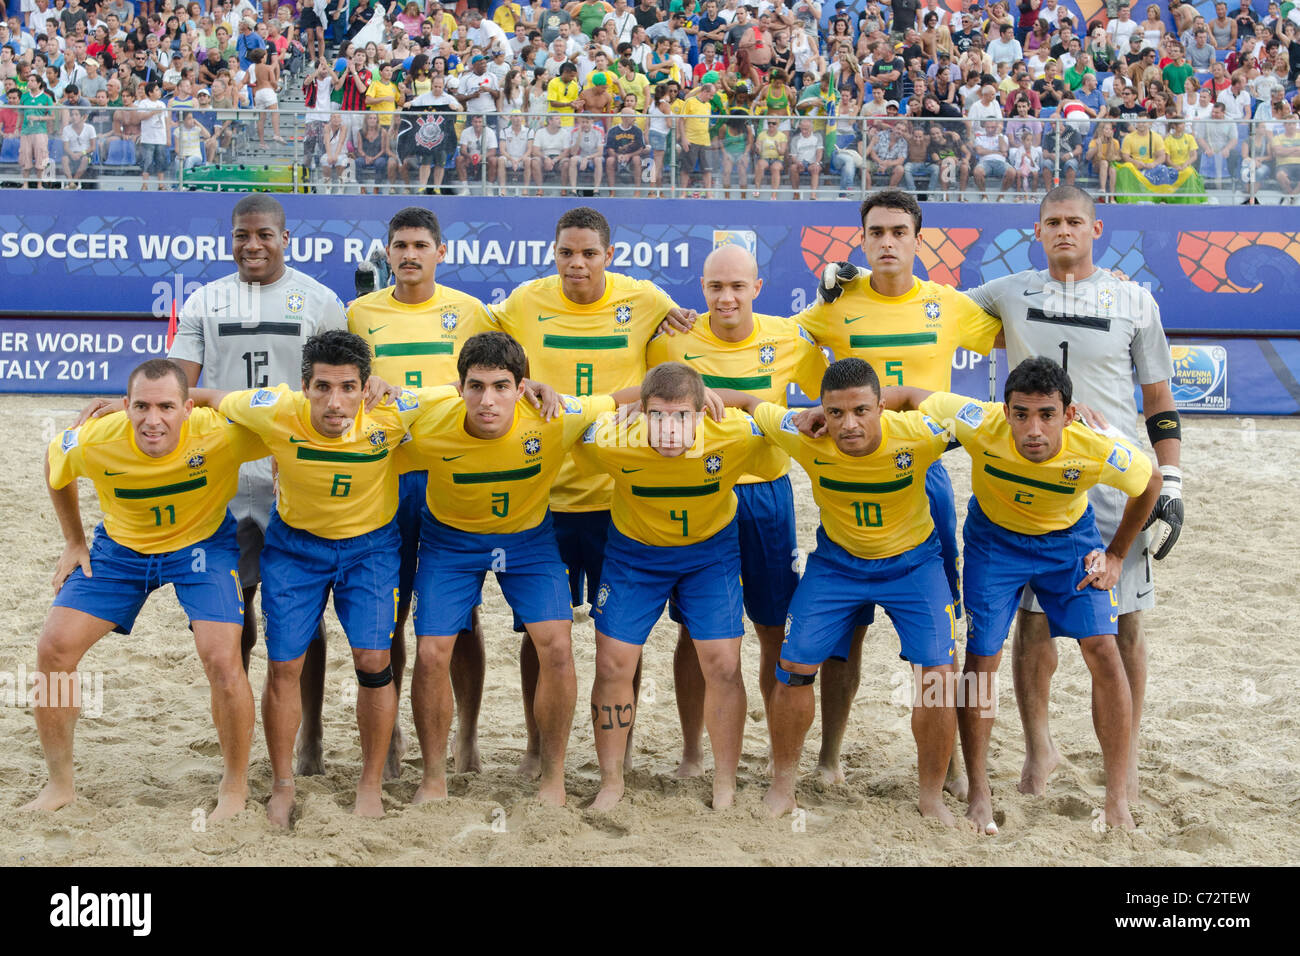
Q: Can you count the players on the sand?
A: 12